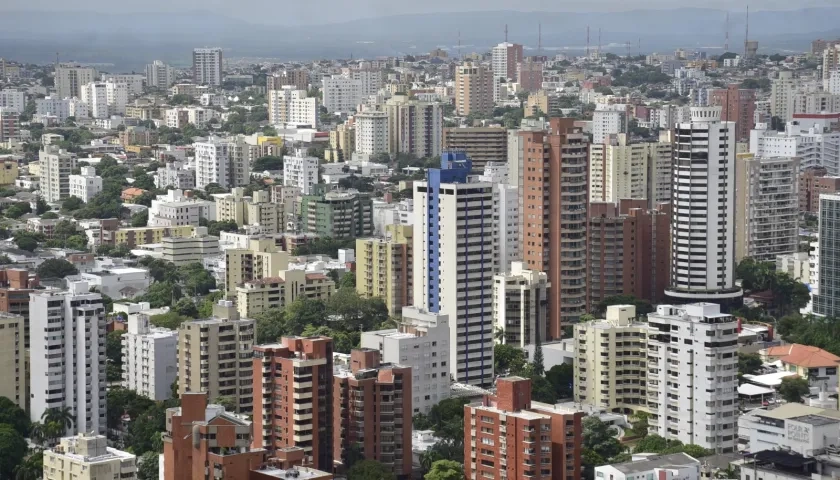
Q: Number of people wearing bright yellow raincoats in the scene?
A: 0